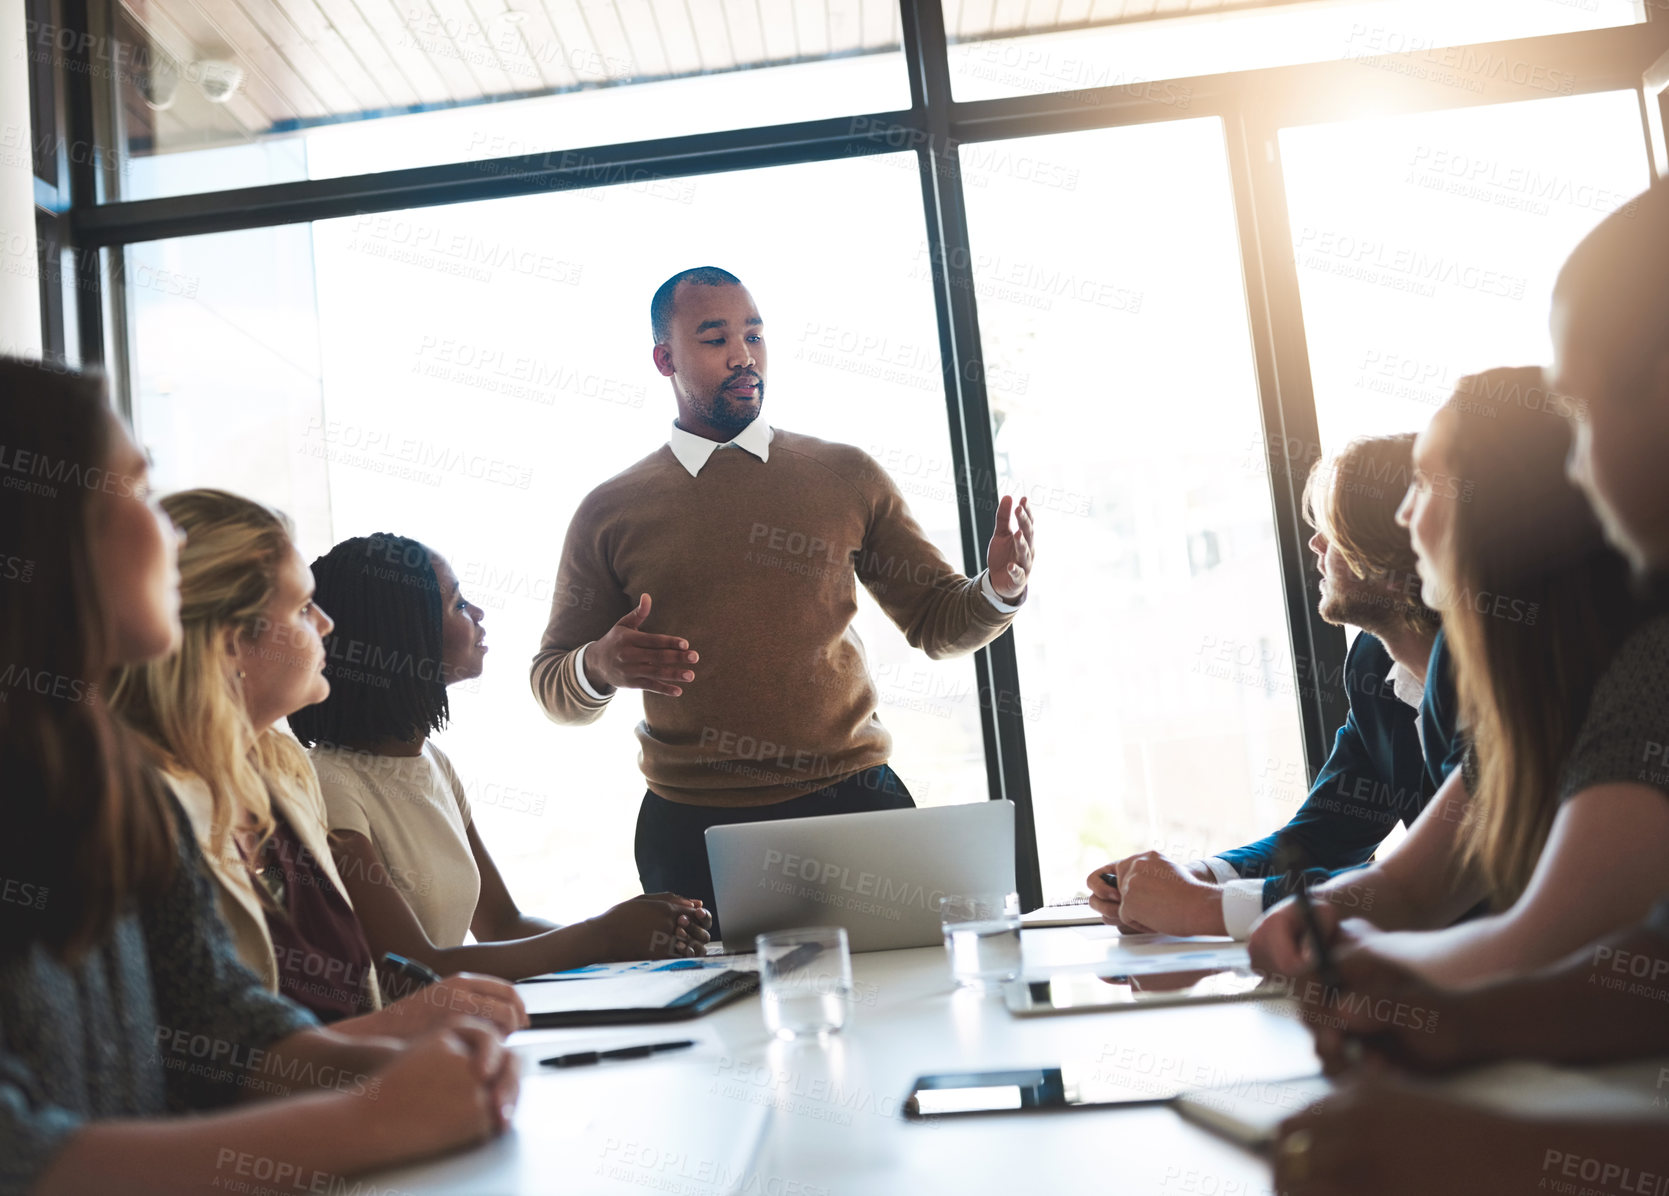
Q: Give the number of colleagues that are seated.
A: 6